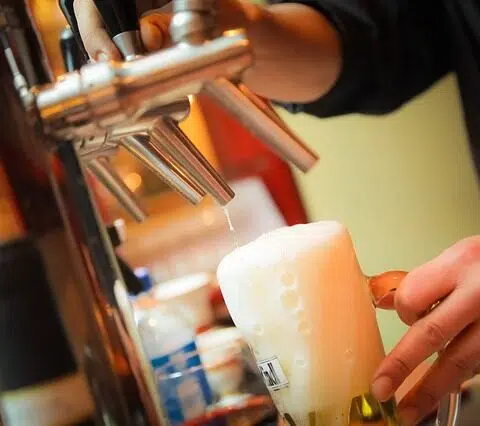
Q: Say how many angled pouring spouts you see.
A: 4